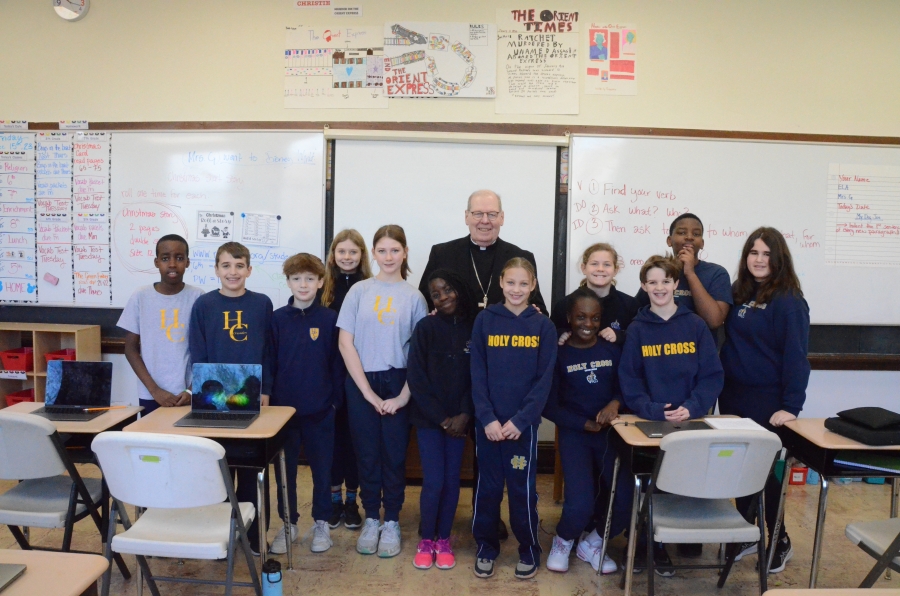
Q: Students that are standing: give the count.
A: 12